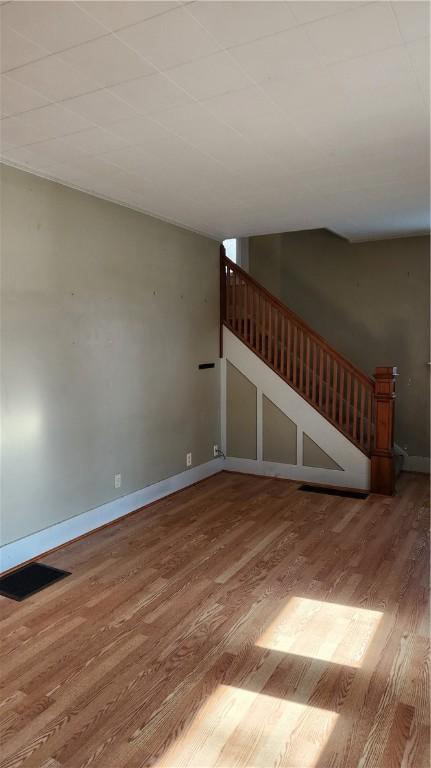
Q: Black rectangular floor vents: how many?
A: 2